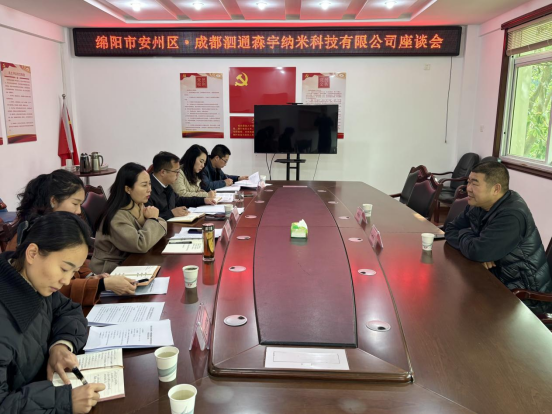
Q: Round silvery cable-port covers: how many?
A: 12